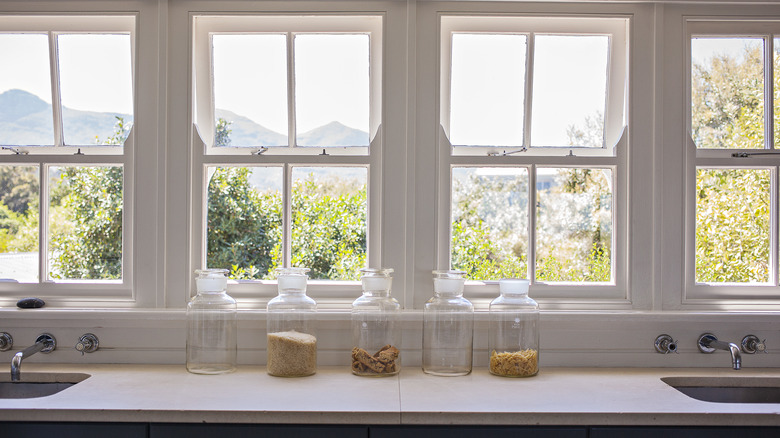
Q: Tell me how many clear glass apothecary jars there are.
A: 5